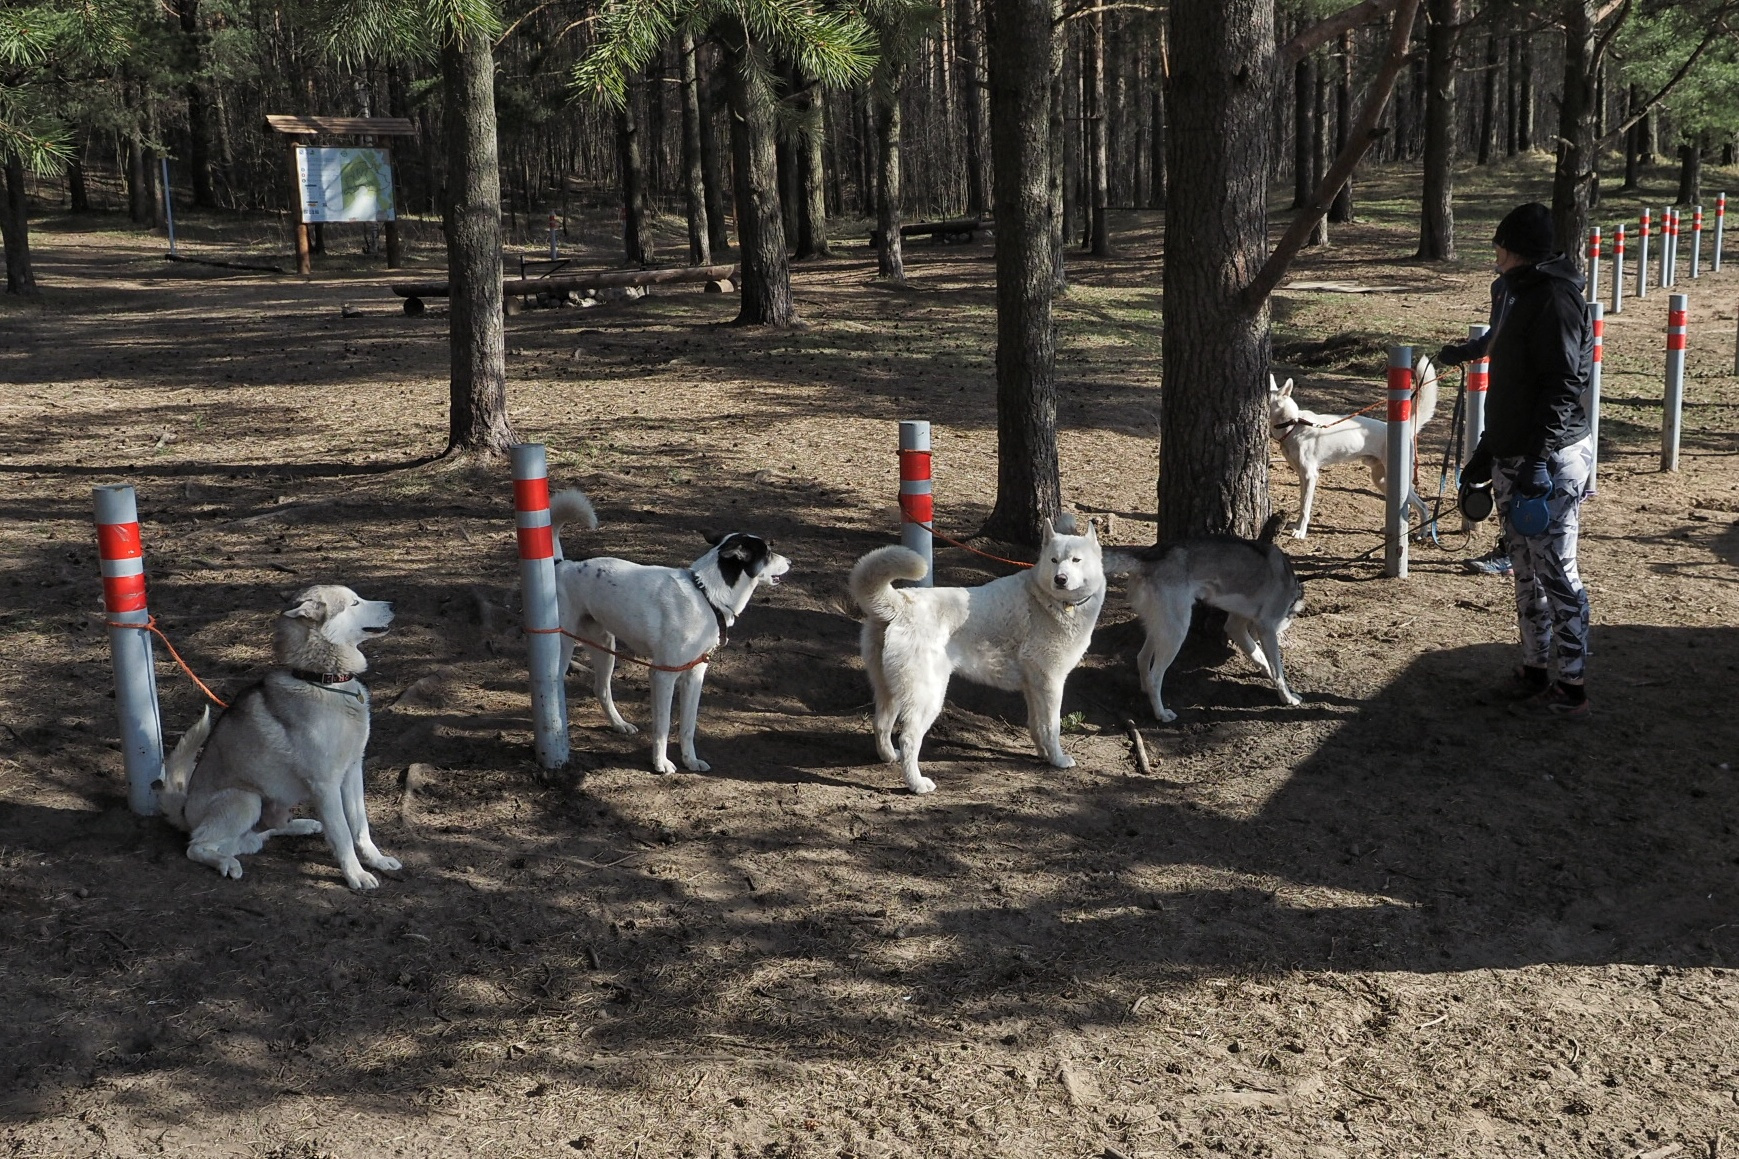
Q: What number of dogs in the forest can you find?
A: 5